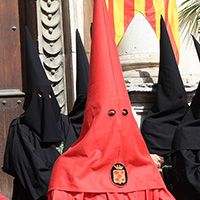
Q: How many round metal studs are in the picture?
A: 3